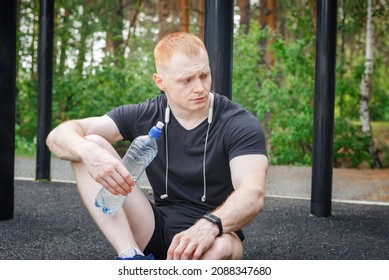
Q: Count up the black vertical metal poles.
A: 4